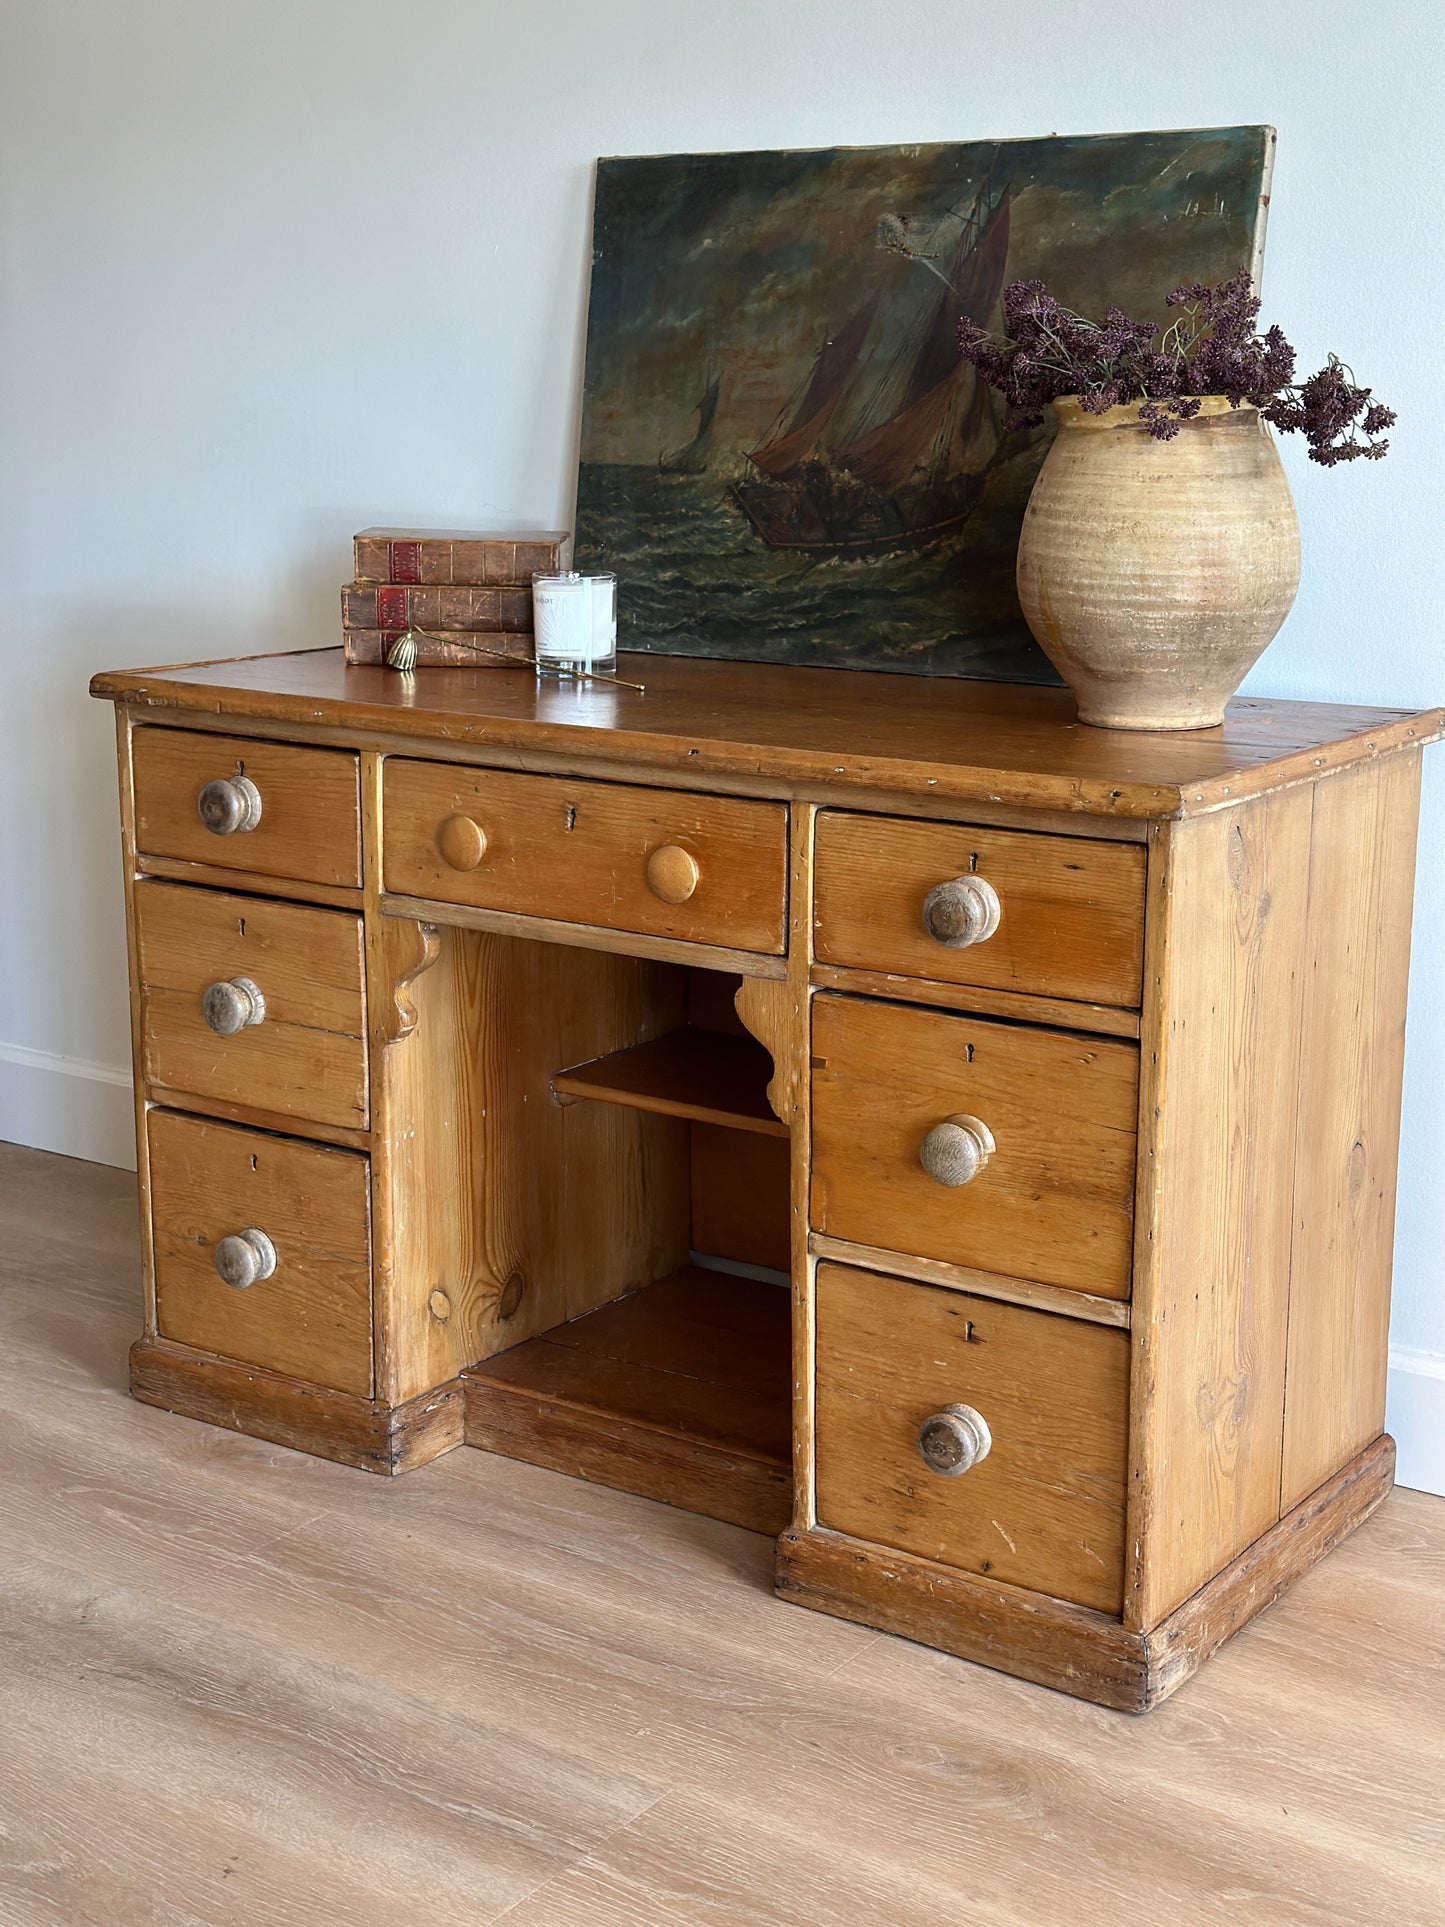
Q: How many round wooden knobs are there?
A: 8